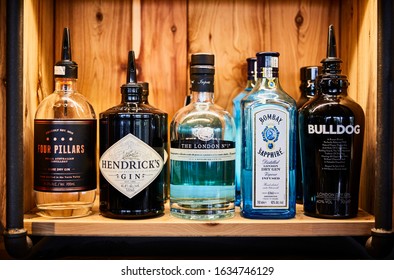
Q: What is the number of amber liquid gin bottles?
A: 1